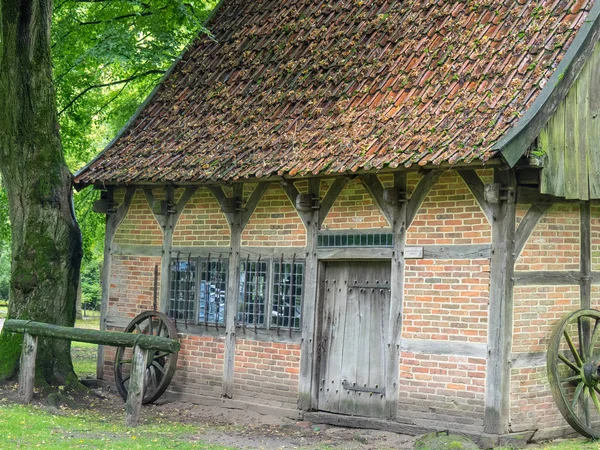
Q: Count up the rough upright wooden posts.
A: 2